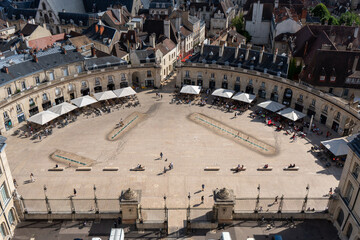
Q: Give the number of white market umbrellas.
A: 11